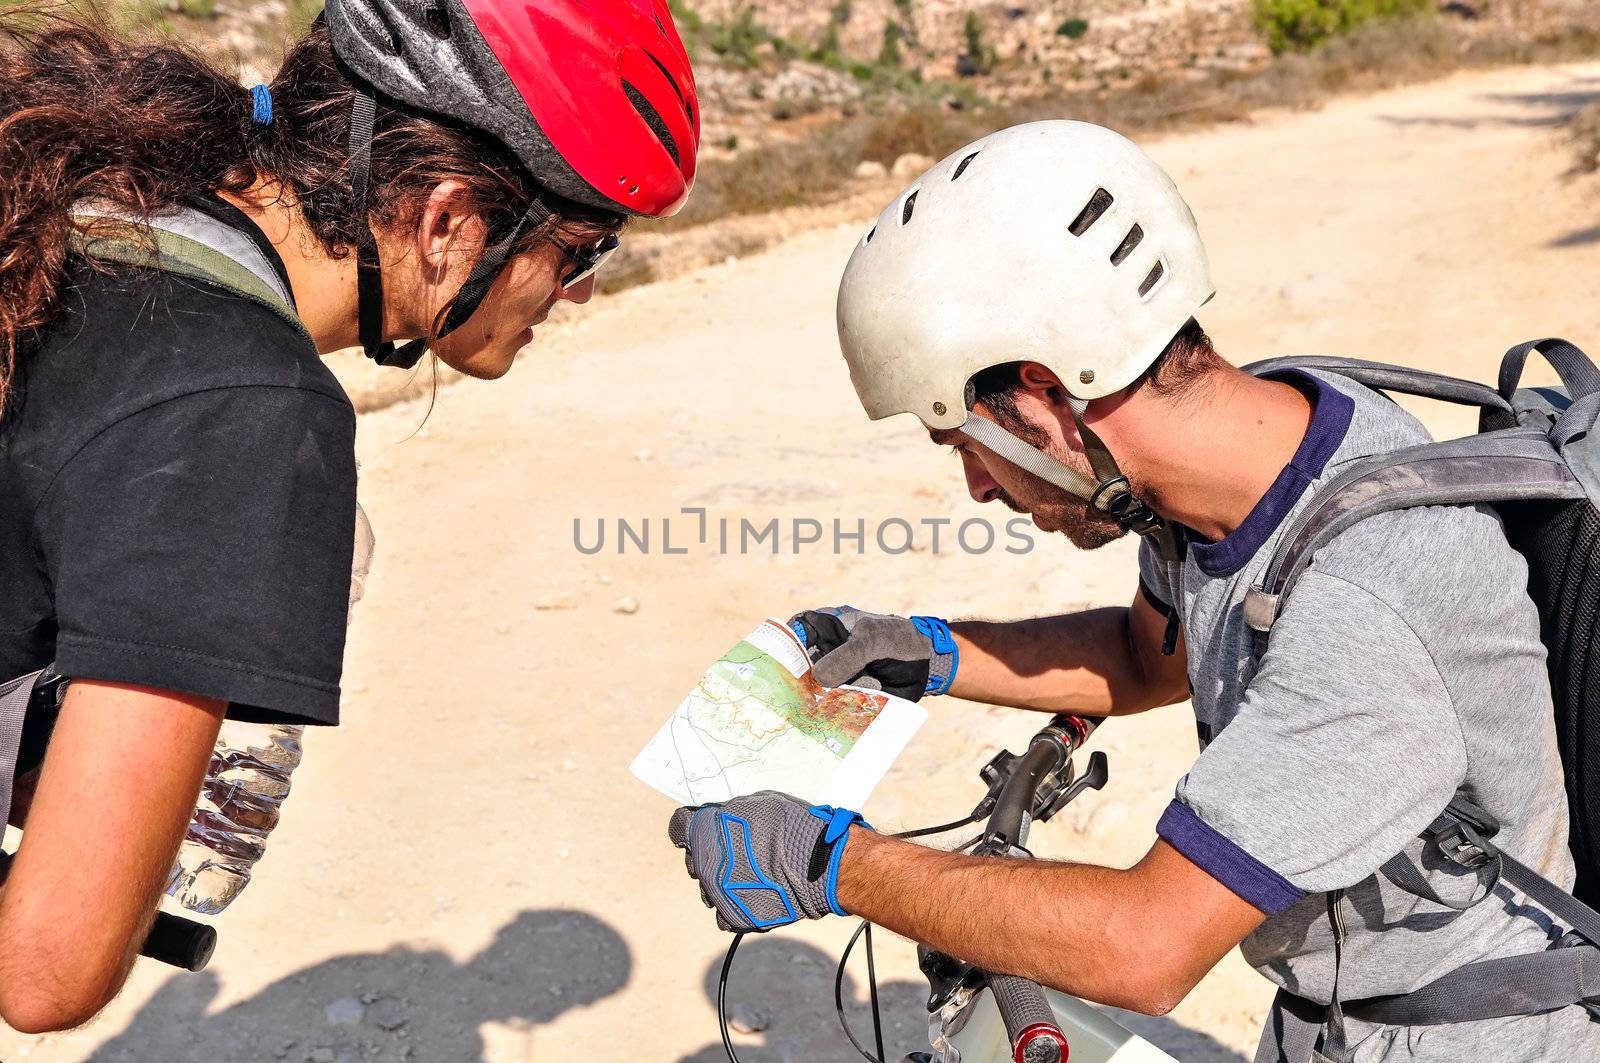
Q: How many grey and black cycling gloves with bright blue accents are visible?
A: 2